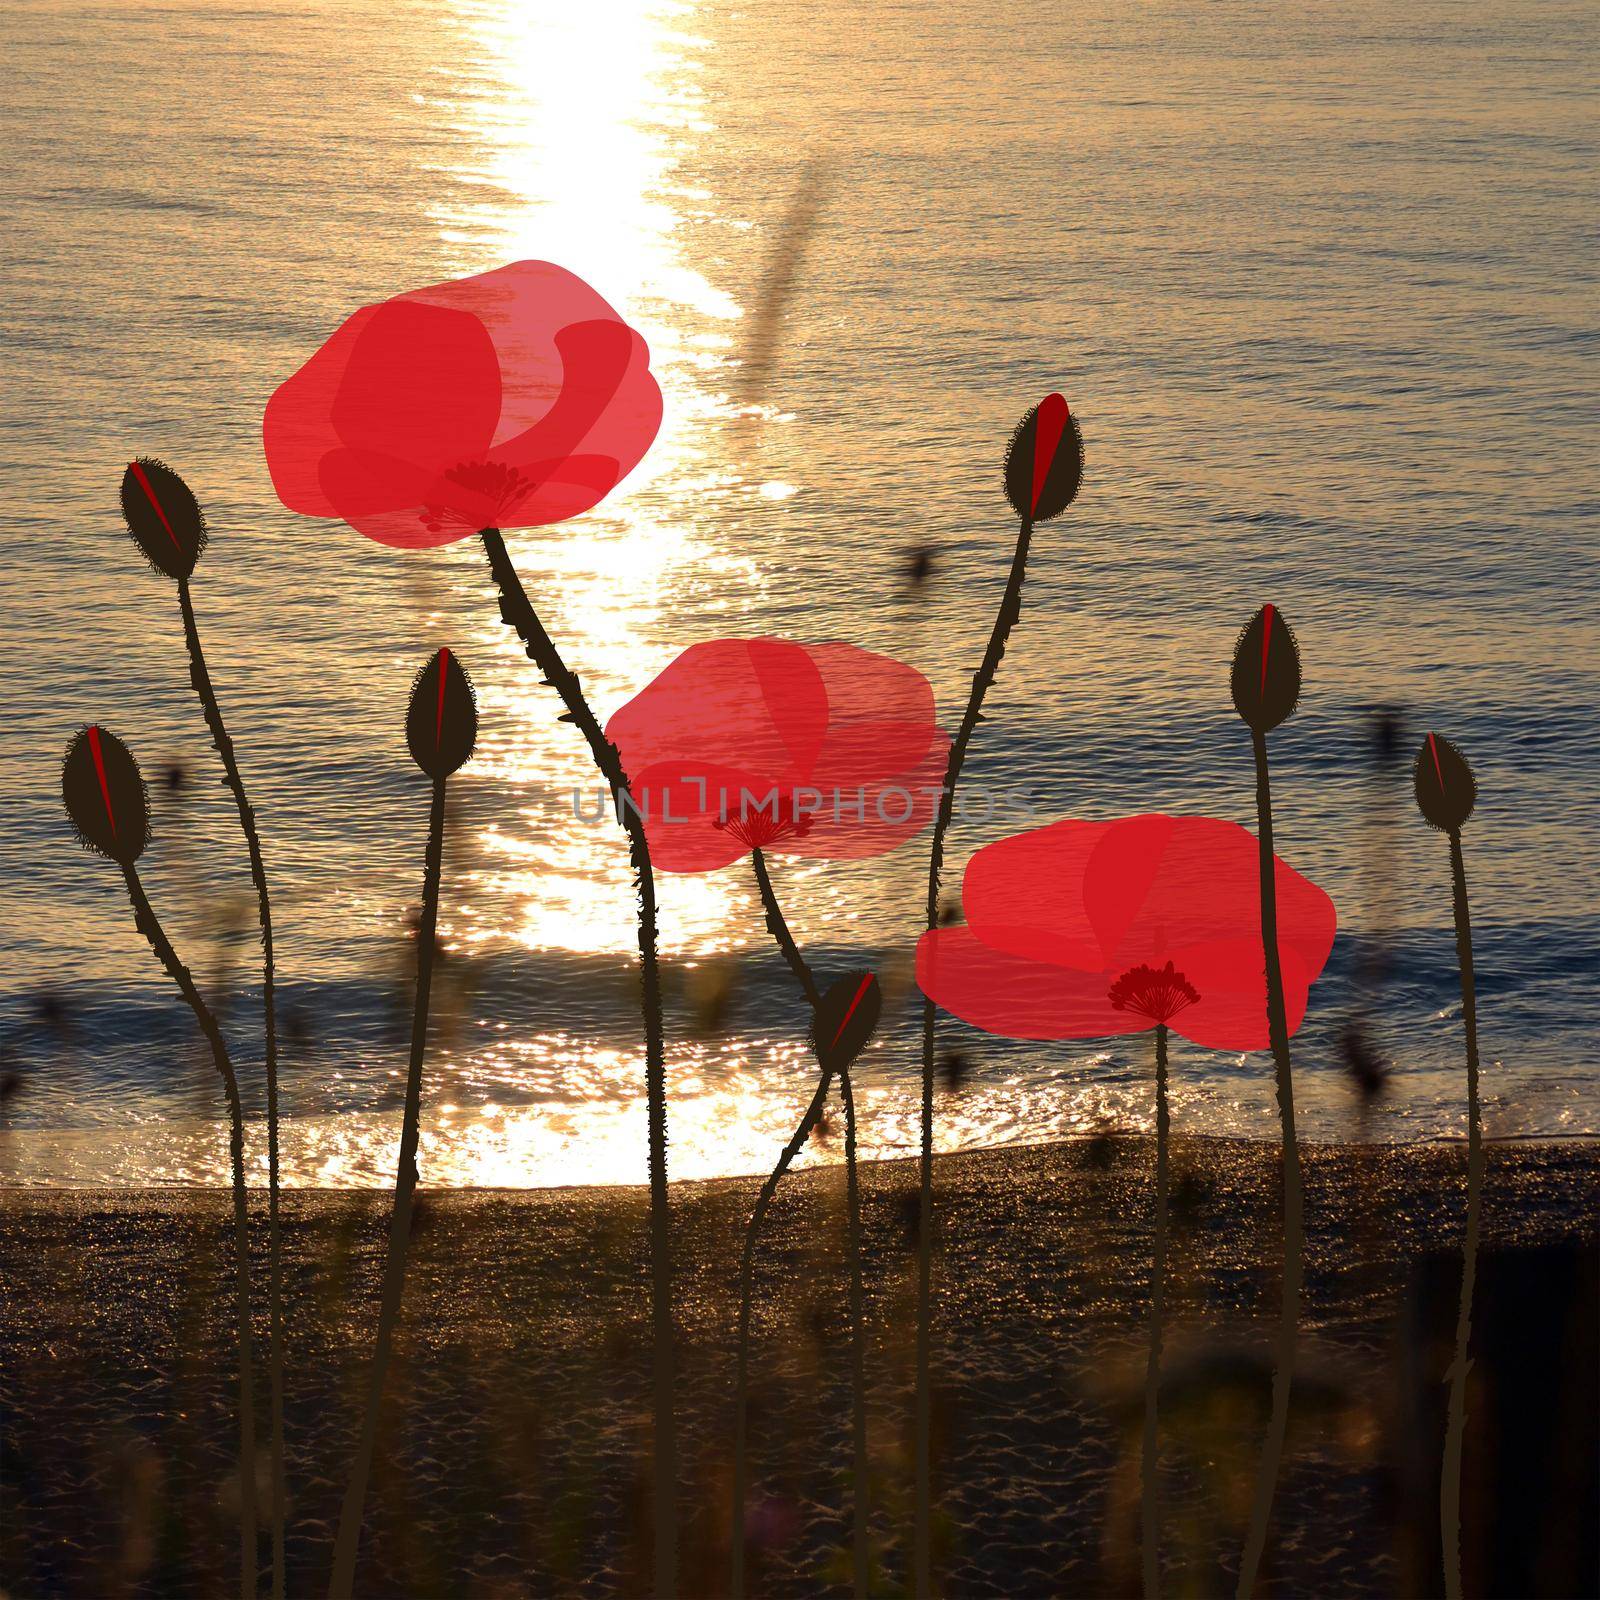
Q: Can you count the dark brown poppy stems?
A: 10